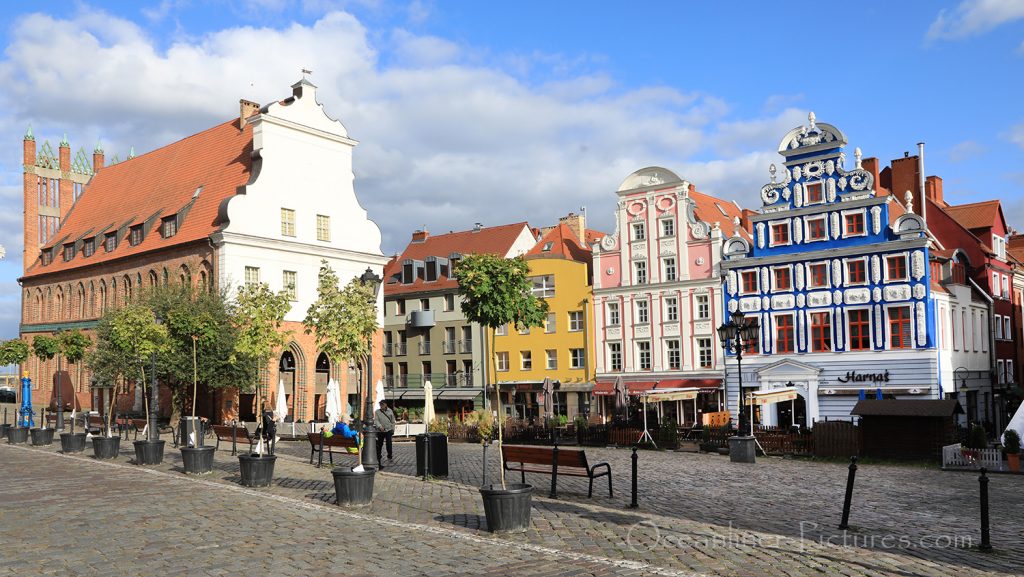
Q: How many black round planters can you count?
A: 10